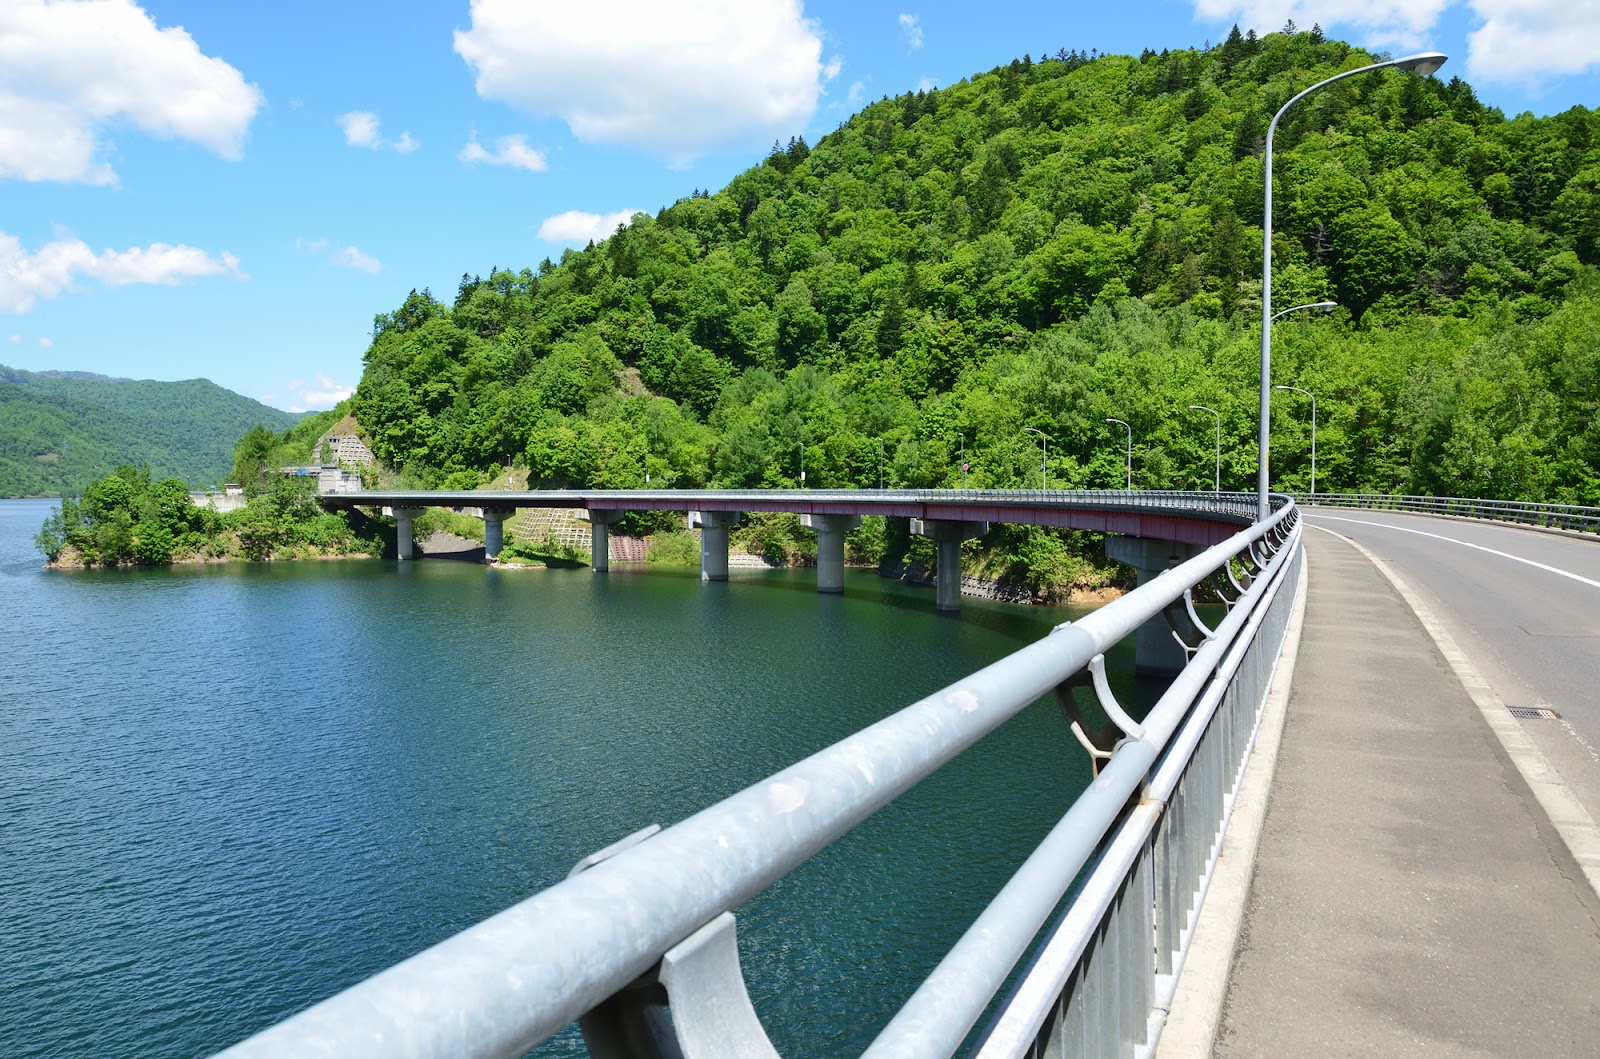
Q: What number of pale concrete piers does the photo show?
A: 7